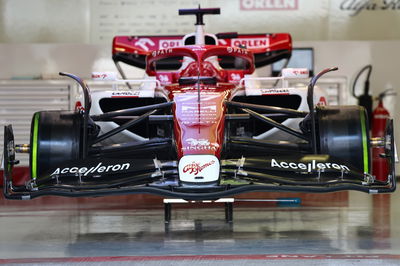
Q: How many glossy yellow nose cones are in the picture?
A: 0